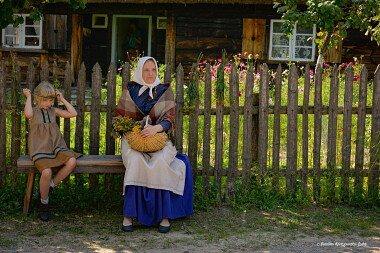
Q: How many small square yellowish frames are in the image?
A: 2